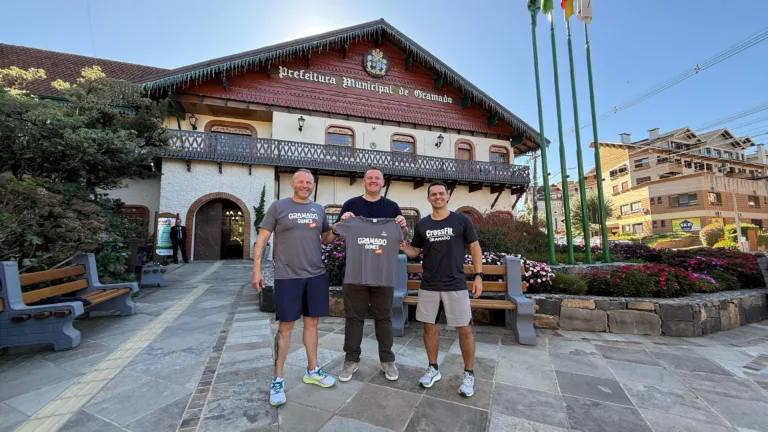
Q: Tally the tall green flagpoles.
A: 4